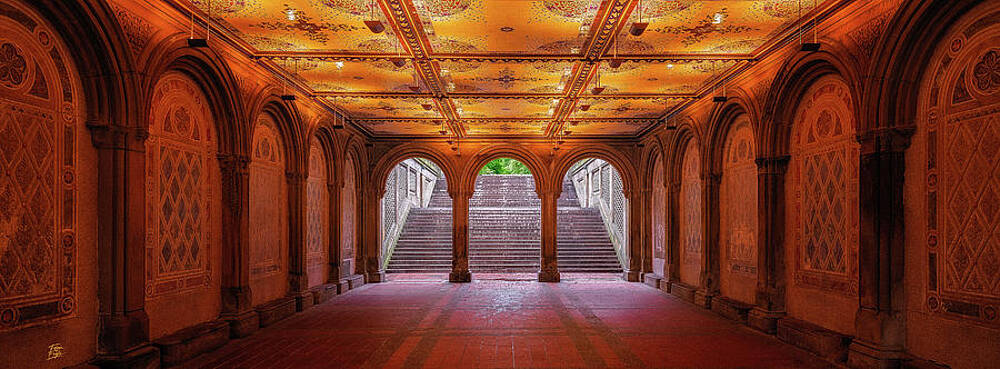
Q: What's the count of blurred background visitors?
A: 0